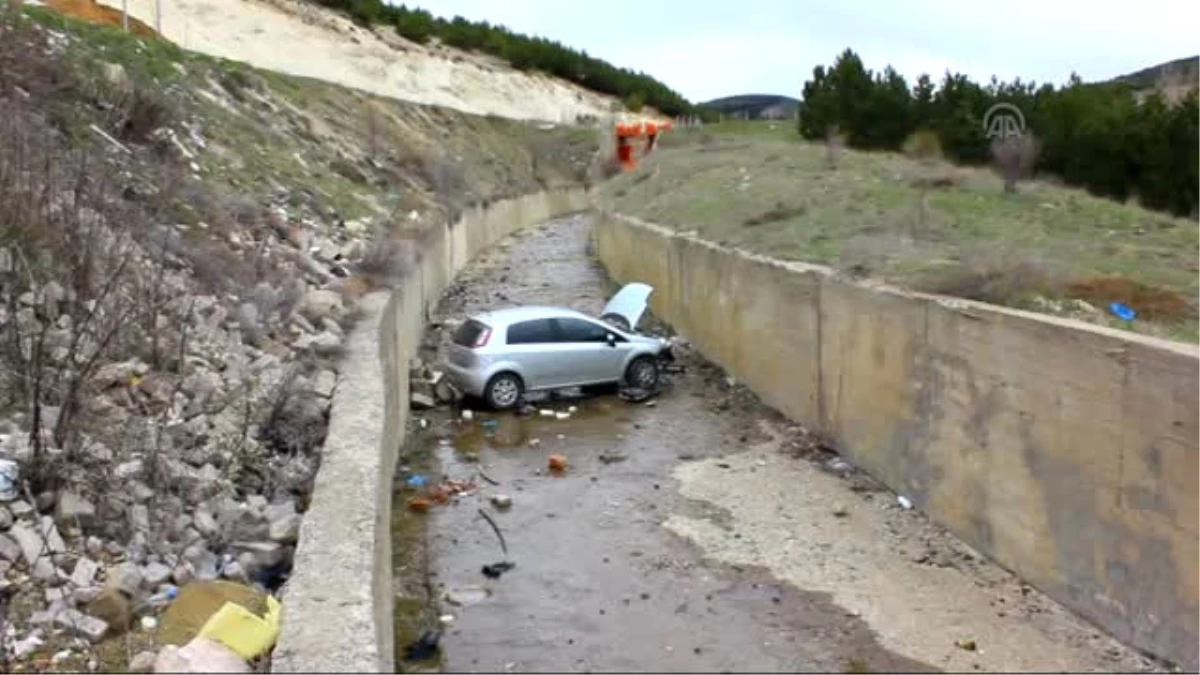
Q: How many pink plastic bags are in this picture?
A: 1